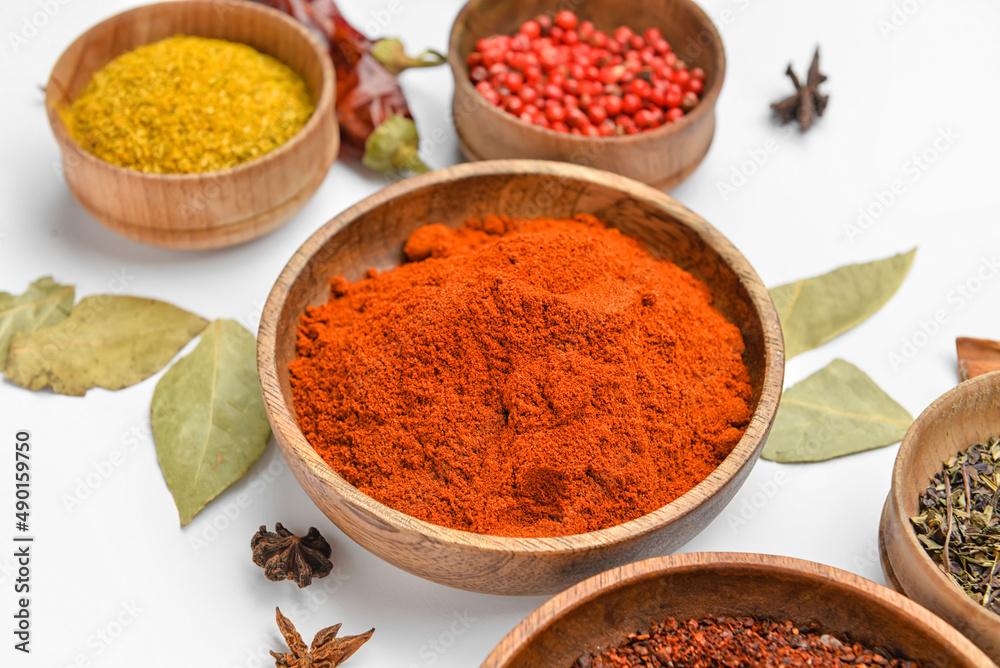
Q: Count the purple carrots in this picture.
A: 0